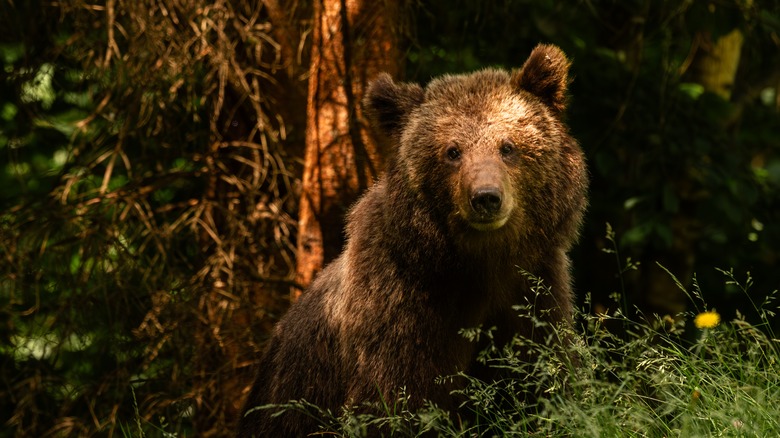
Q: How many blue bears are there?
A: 0